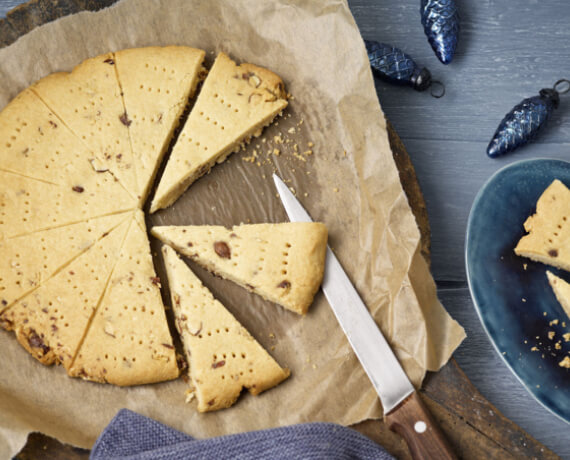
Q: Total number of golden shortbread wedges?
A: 12